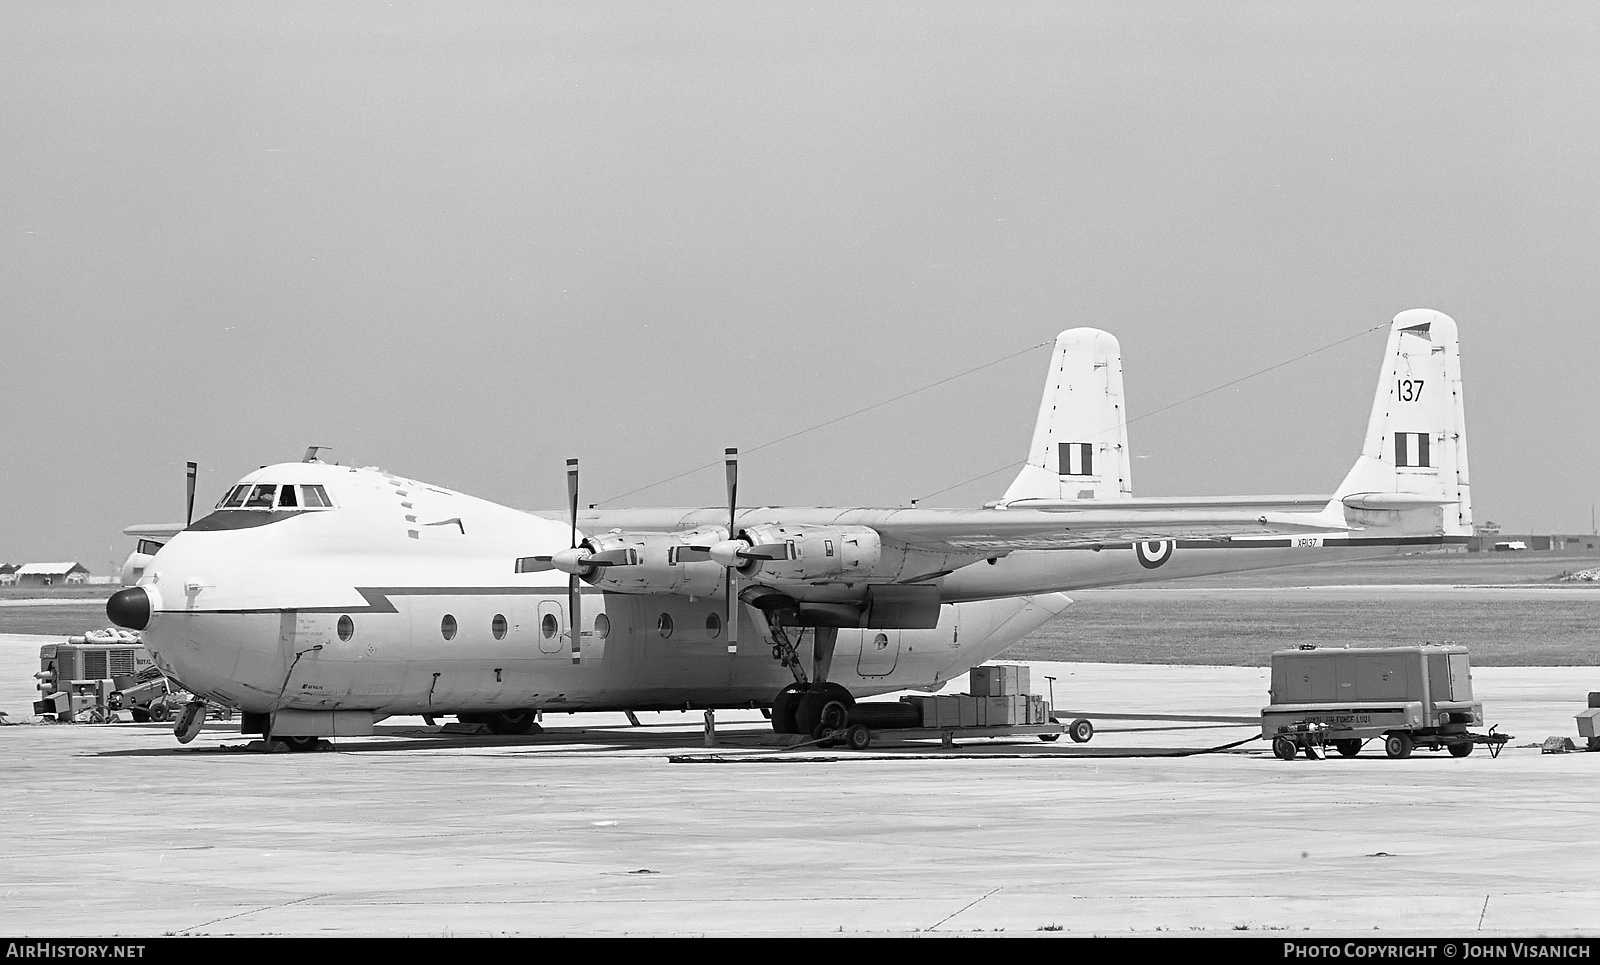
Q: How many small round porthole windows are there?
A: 8